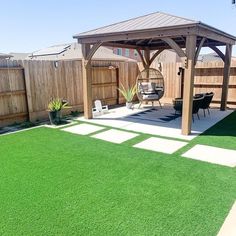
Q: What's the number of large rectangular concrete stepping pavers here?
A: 4